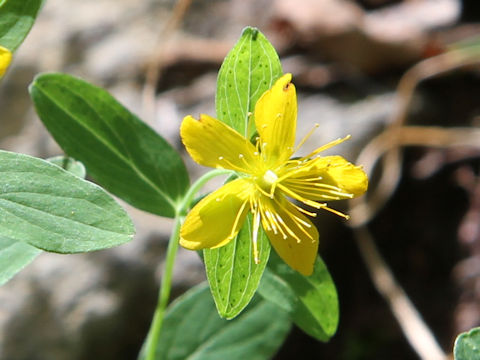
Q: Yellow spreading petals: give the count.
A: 5